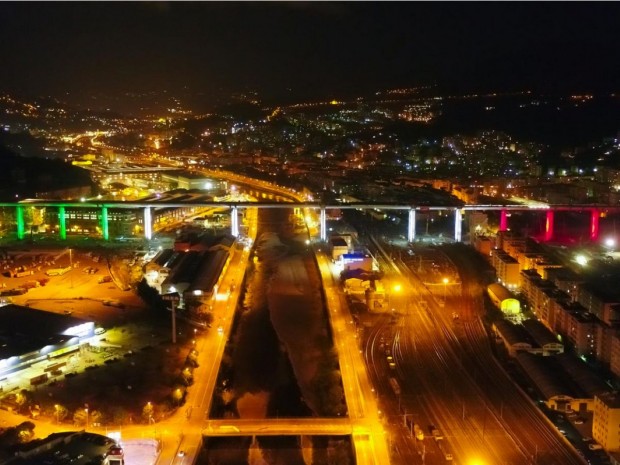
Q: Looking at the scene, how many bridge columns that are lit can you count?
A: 11